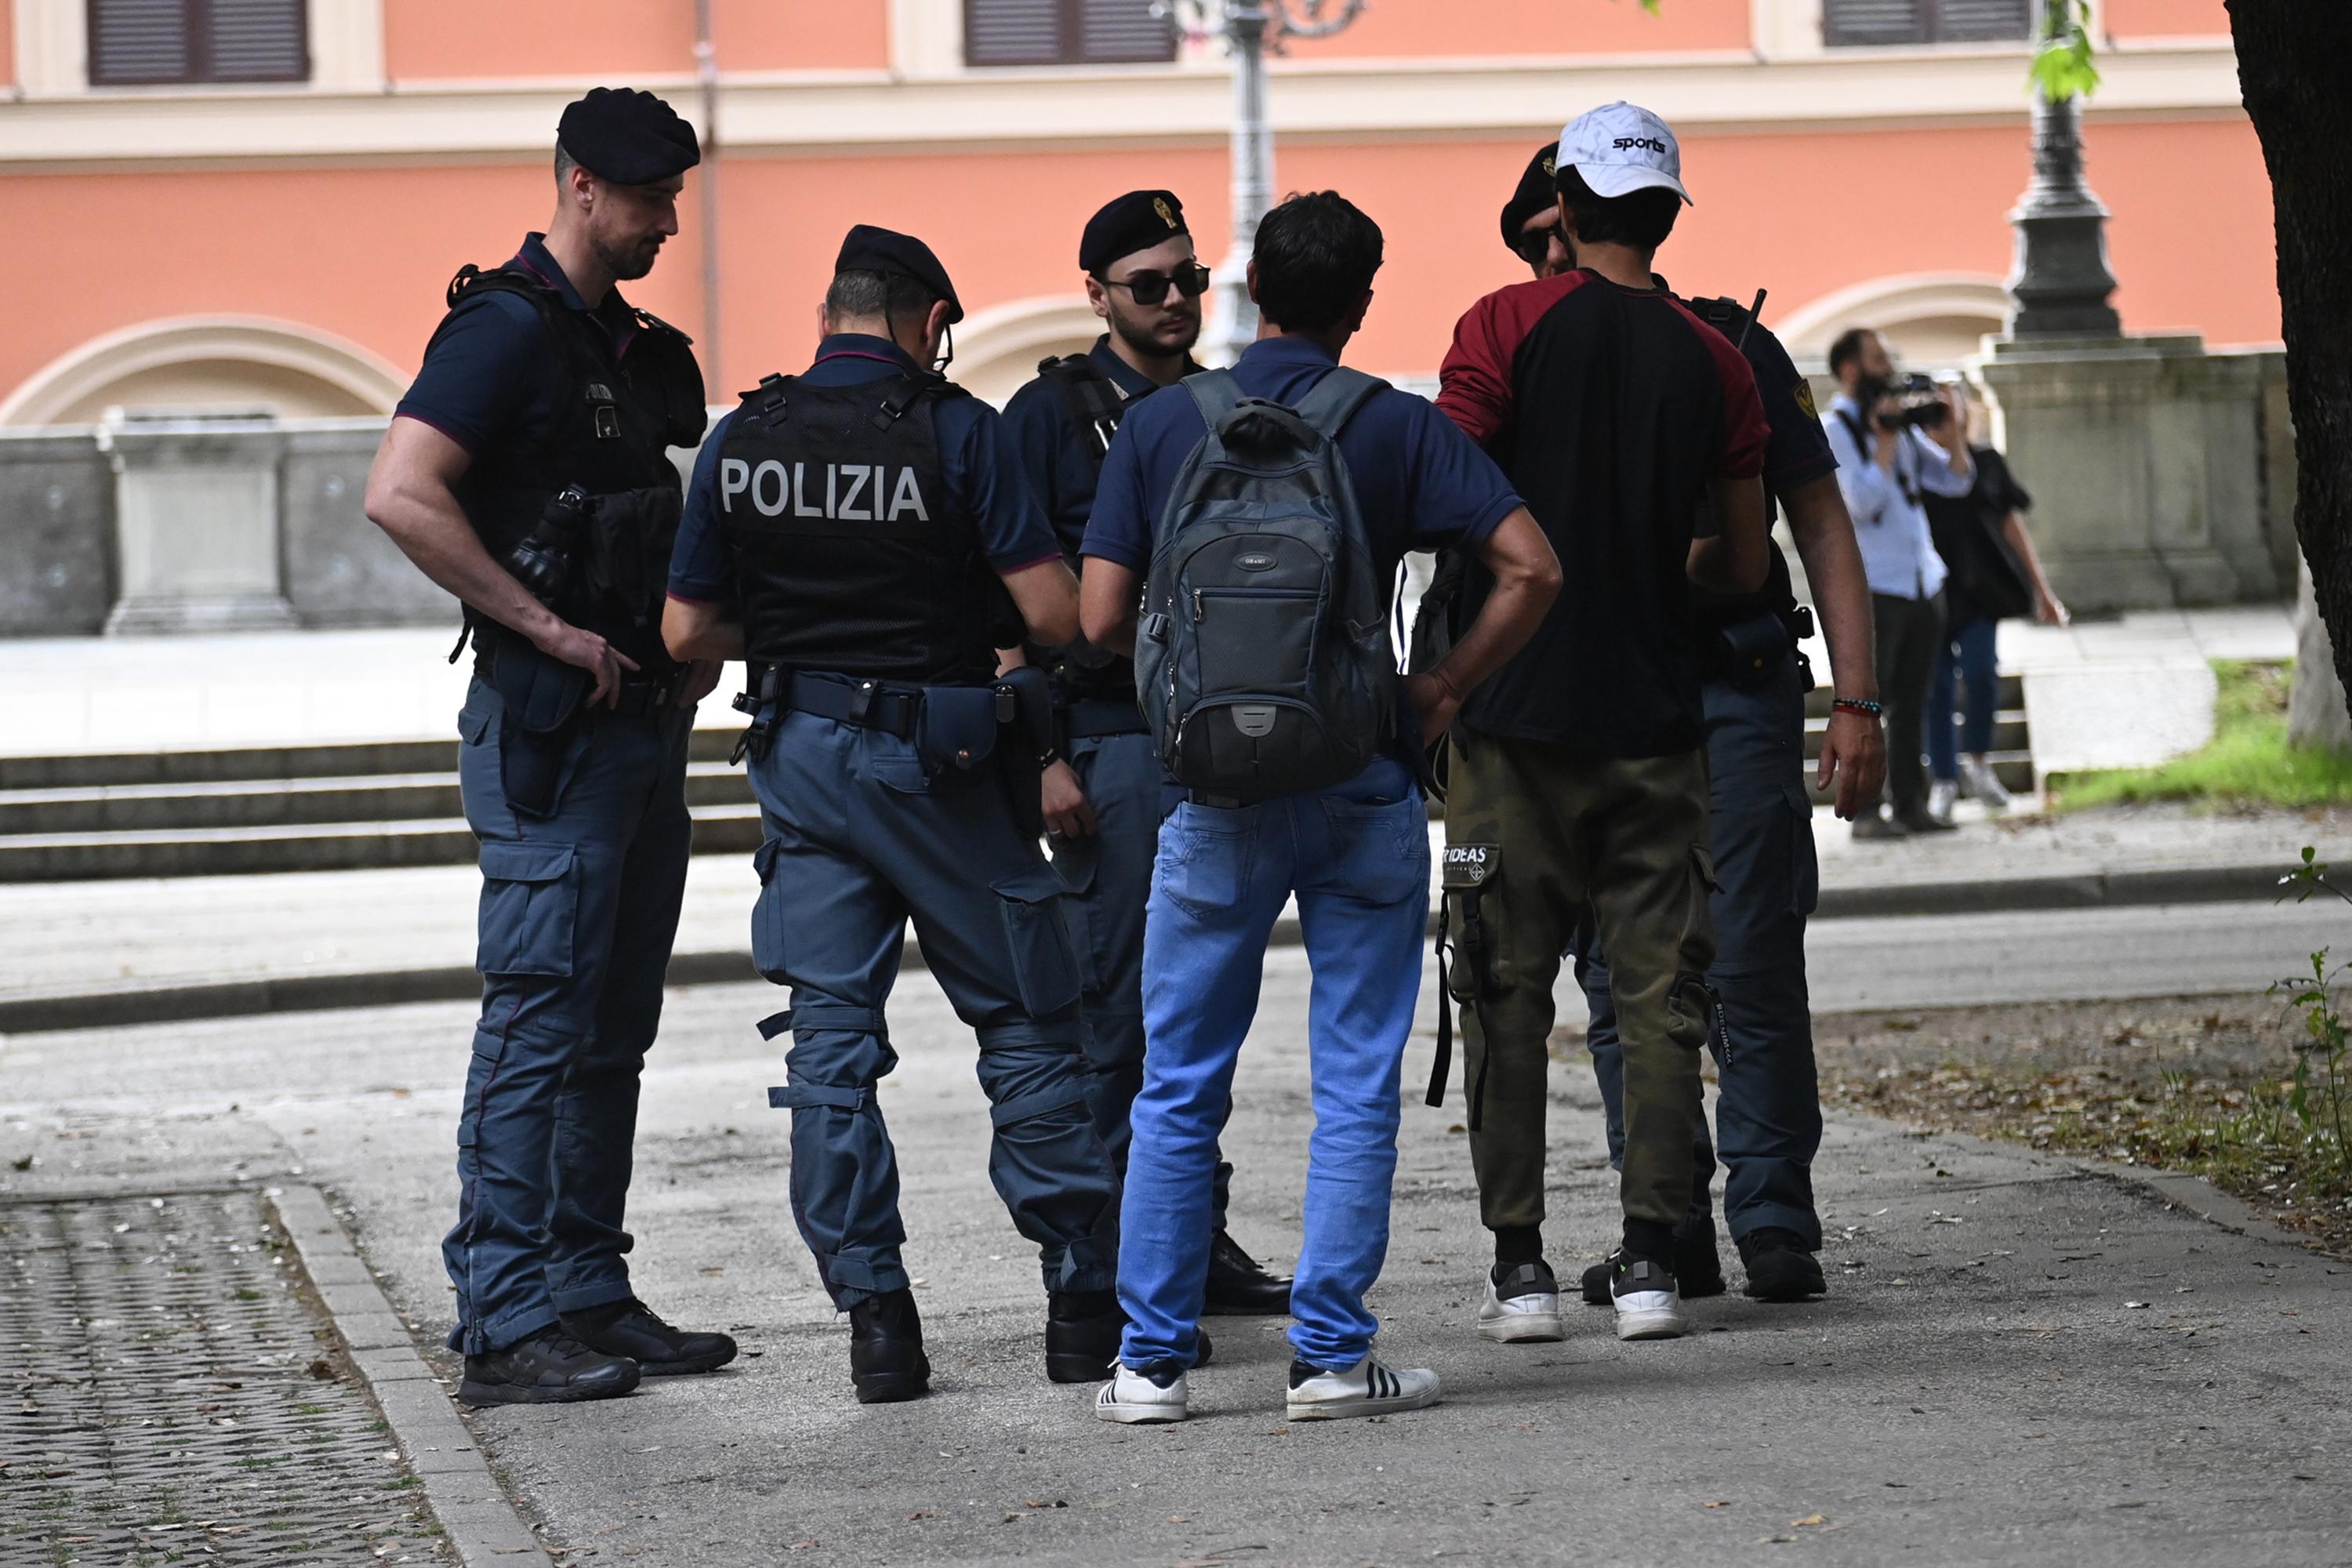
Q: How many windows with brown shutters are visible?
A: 3